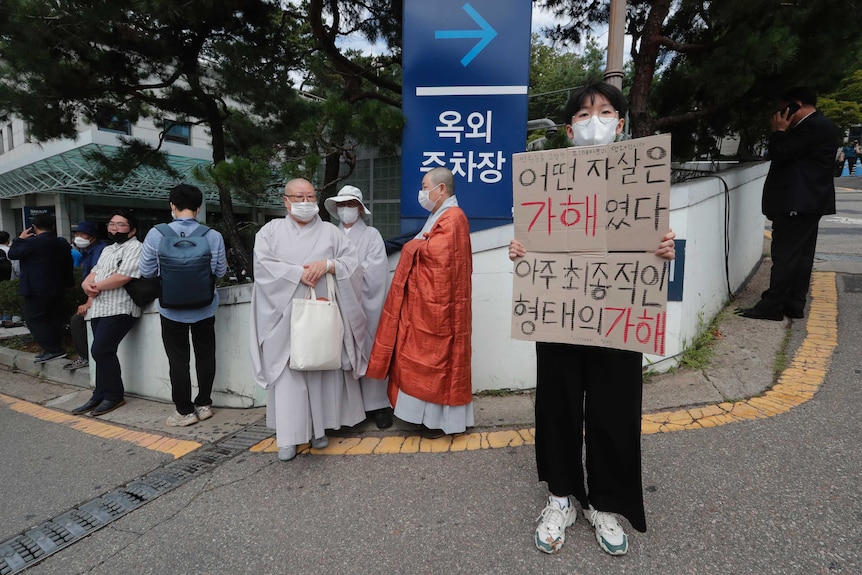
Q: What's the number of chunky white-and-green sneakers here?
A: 2